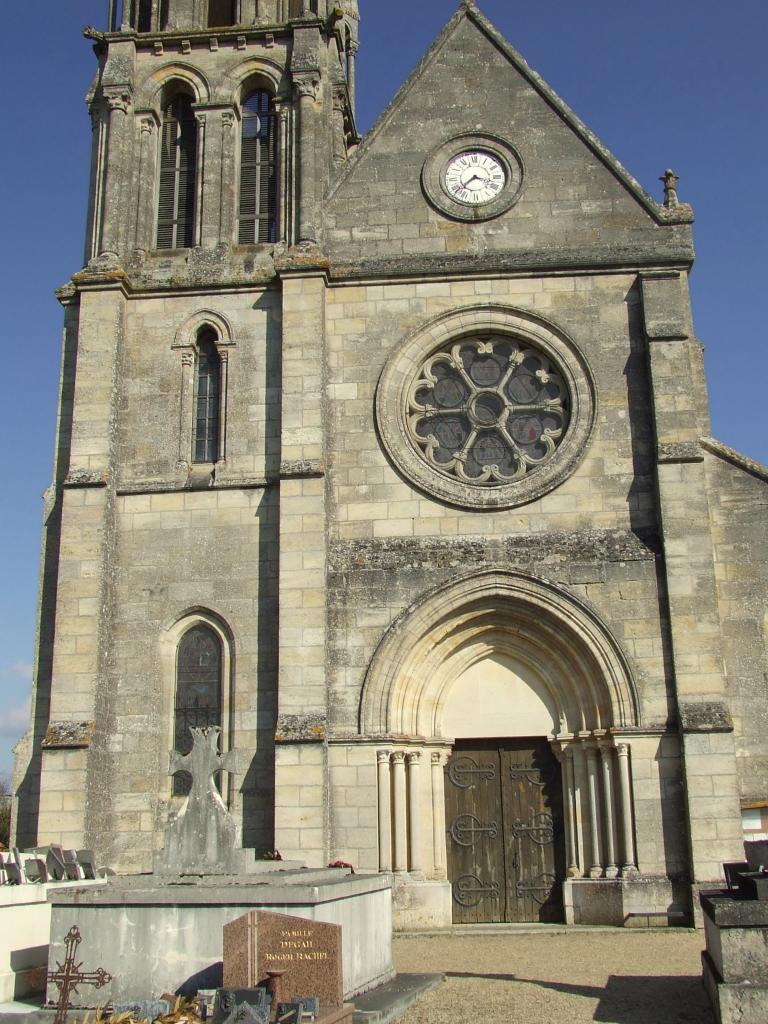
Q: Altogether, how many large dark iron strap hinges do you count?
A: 6